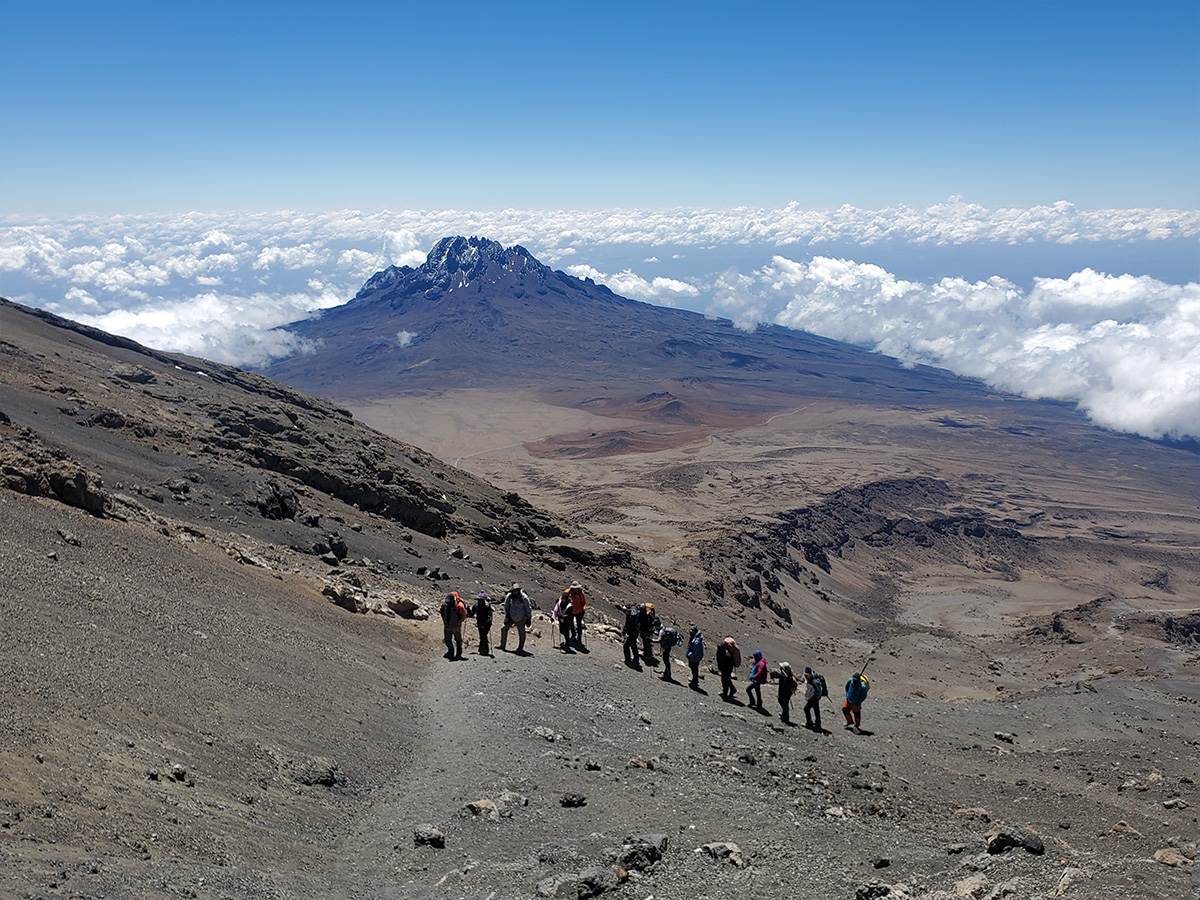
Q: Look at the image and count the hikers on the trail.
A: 14